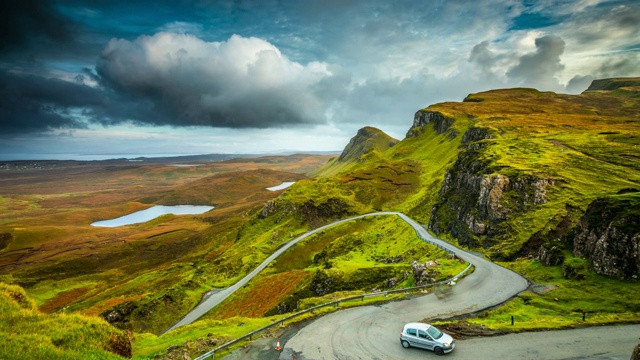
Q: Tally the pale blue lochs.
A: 2